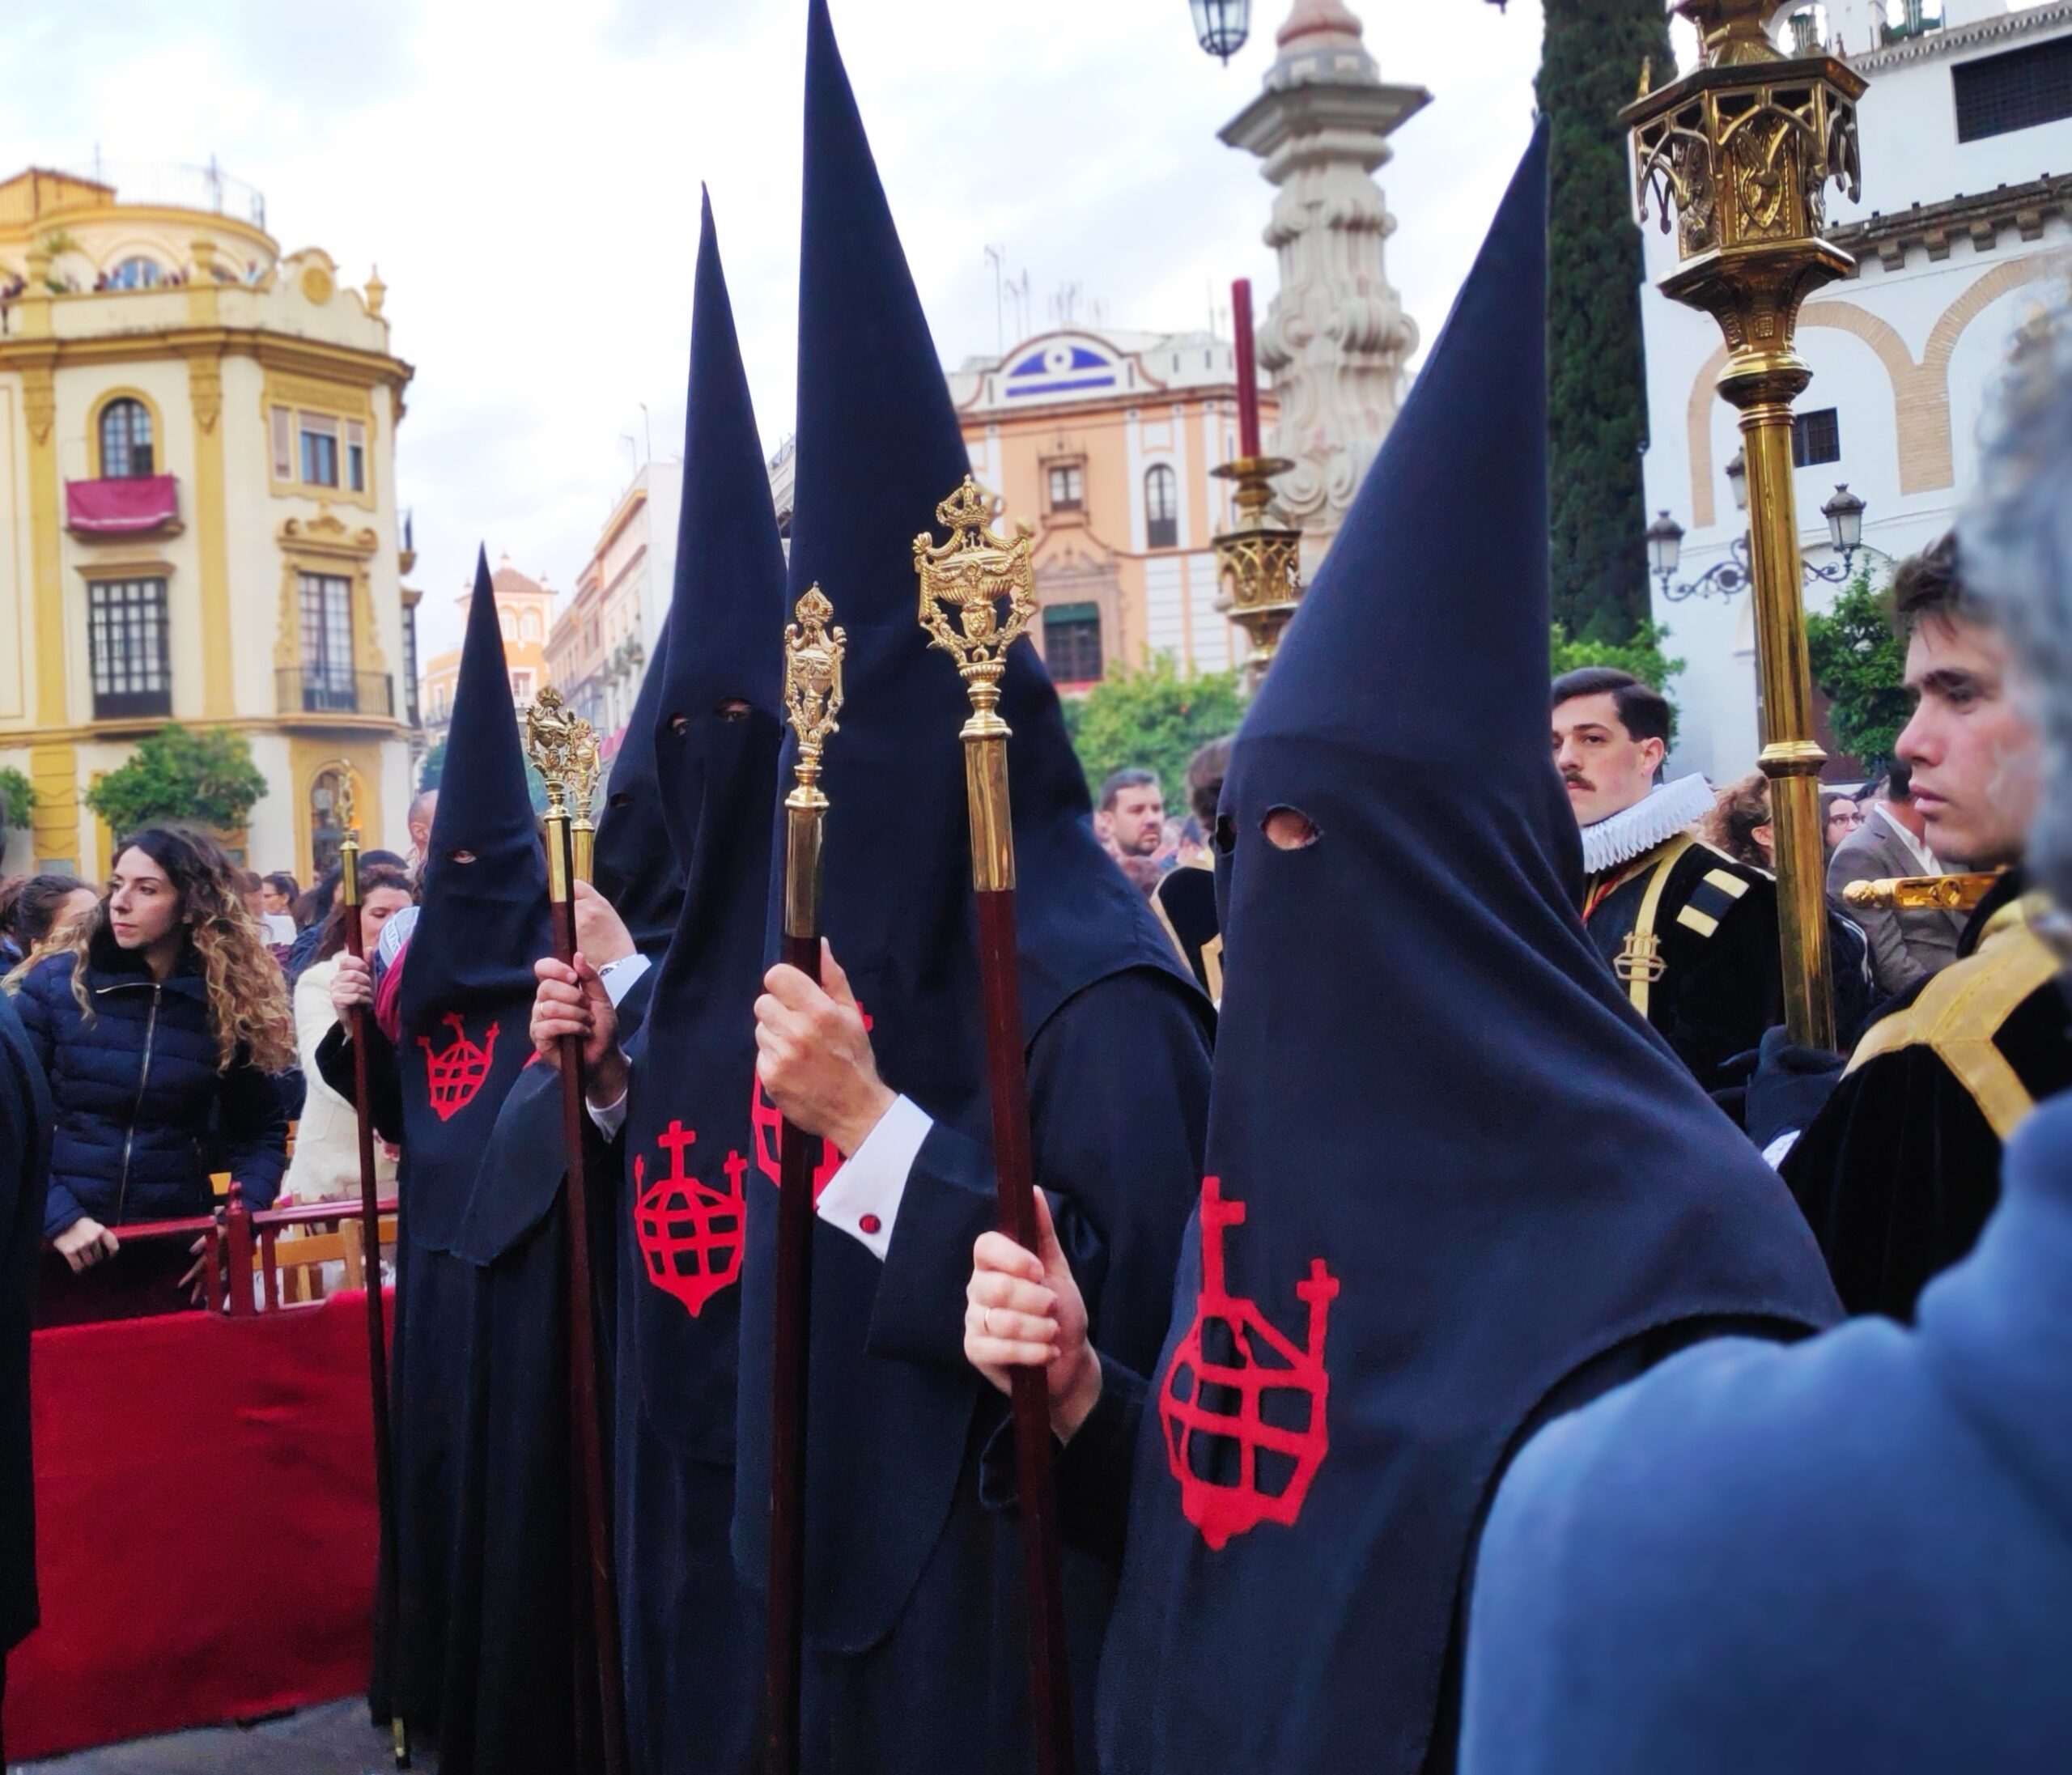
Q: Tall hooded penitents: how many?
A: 5